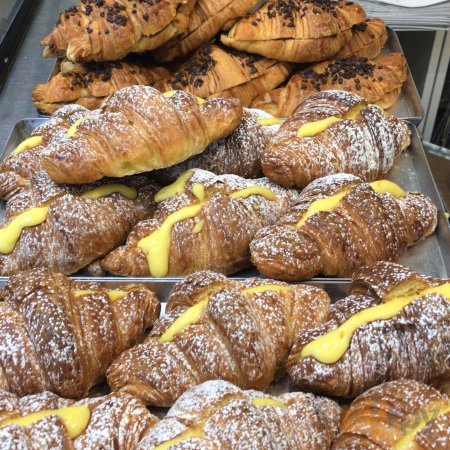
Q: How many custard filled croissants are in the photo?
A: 13